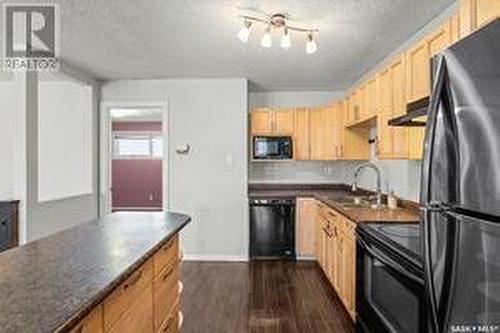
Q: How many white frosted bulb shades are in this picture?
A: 4